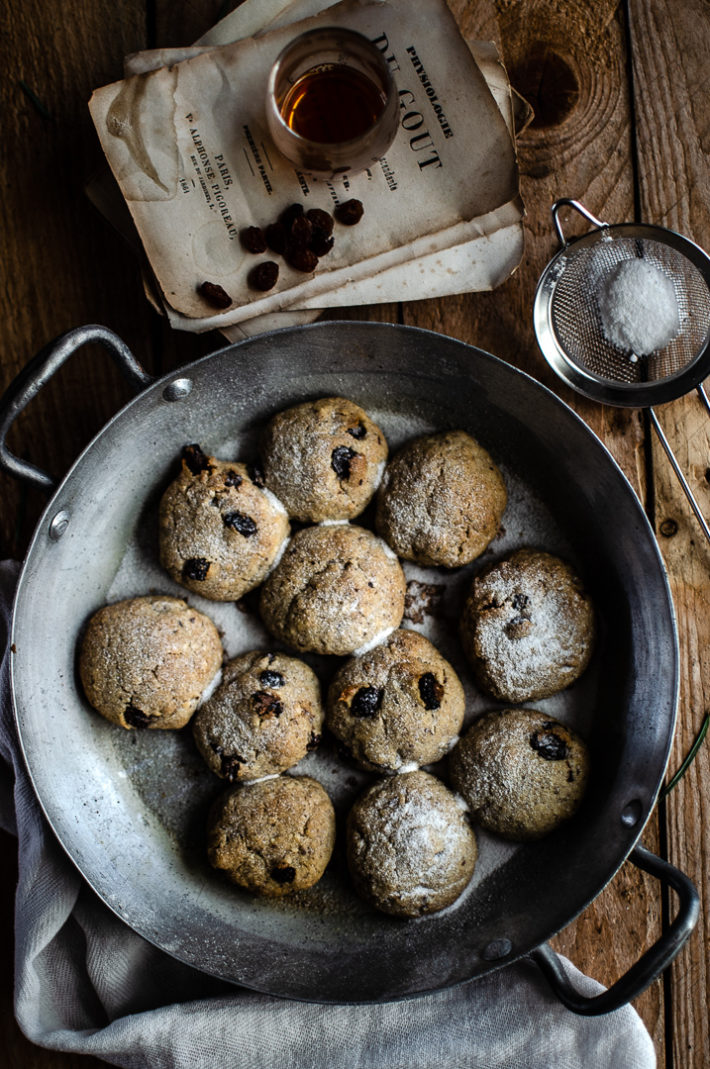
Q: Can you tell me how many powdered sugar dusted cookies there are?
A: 11